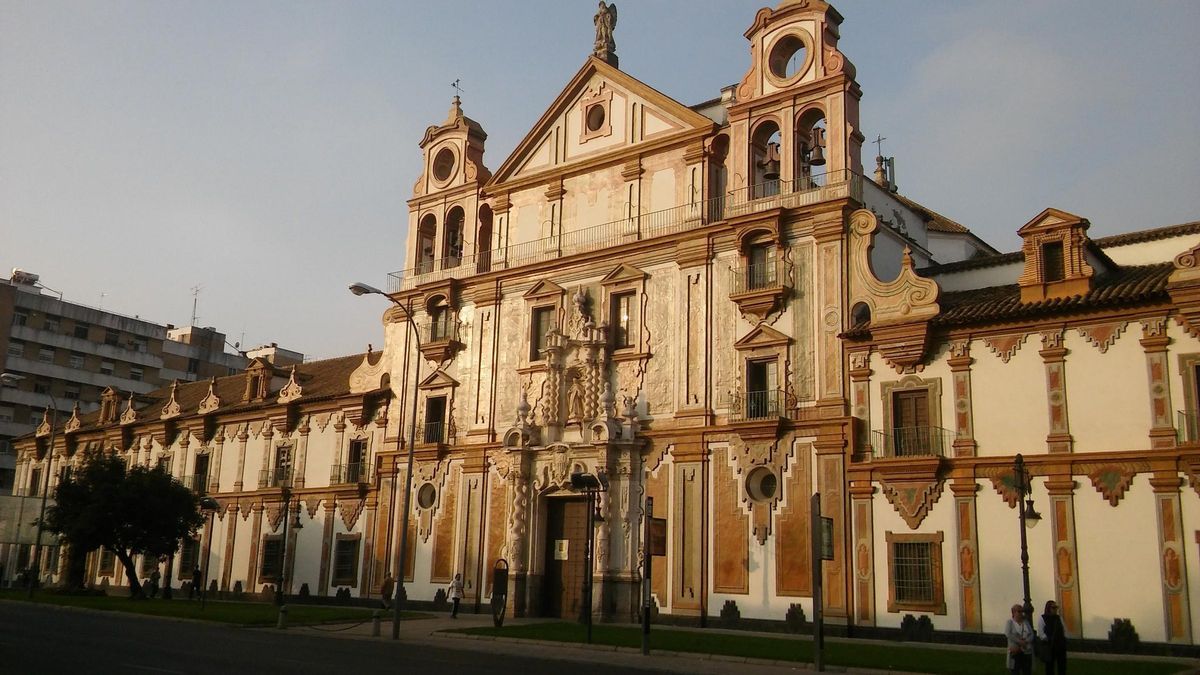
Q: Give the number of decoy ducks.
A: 0